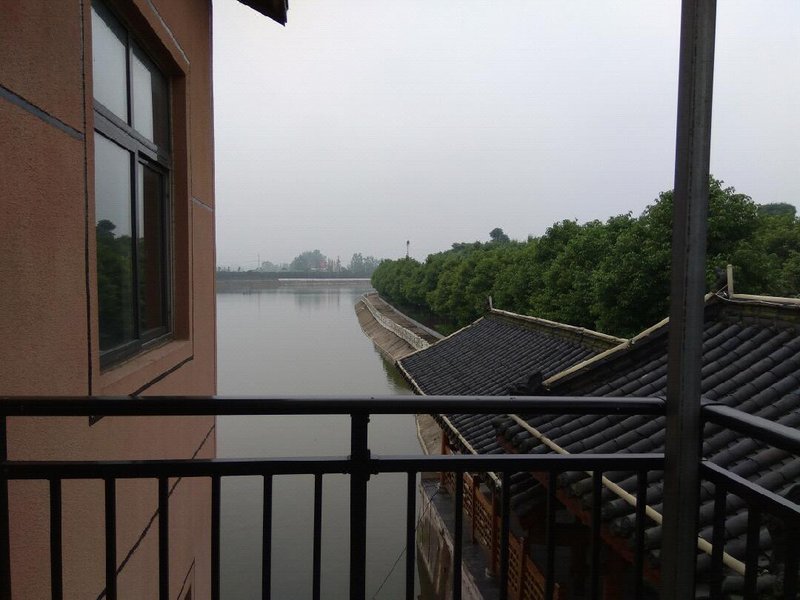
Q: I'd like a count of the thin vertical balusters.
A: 15